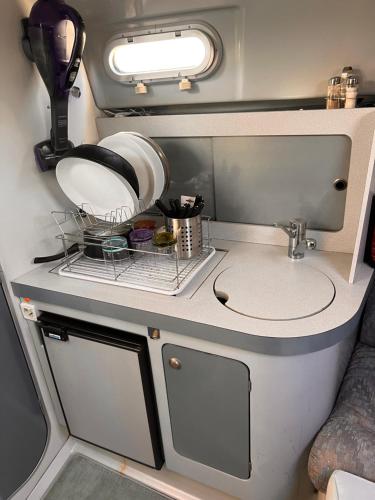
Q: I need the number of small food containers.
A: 4